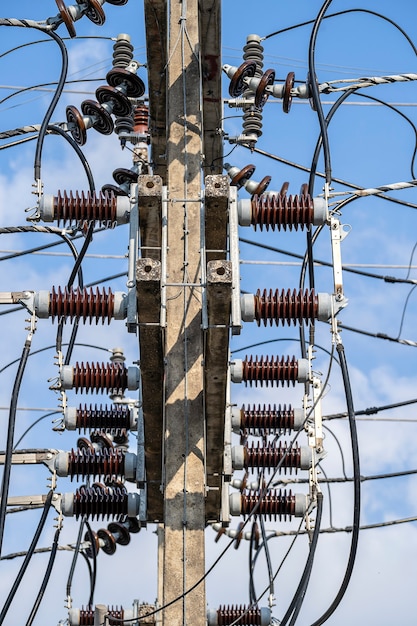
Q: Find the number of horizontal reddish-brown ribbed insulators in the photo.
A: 14